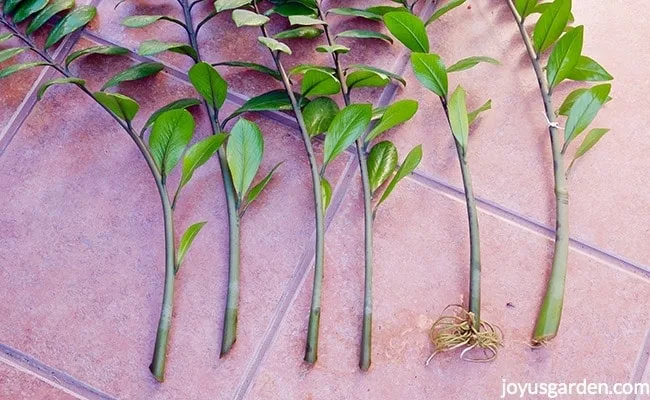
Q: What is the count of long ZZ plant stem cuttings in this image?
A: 6